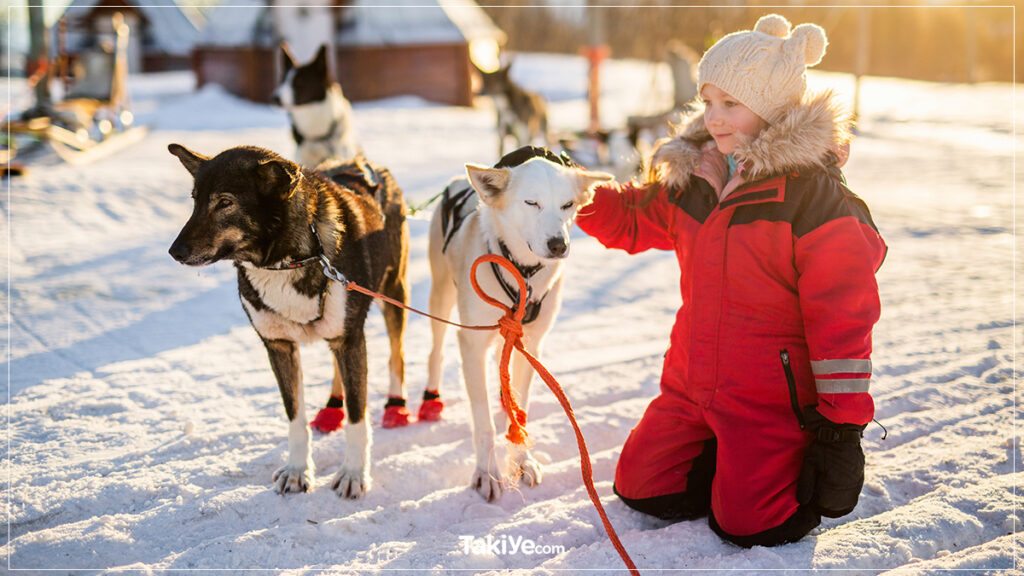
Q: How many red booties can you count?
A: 3